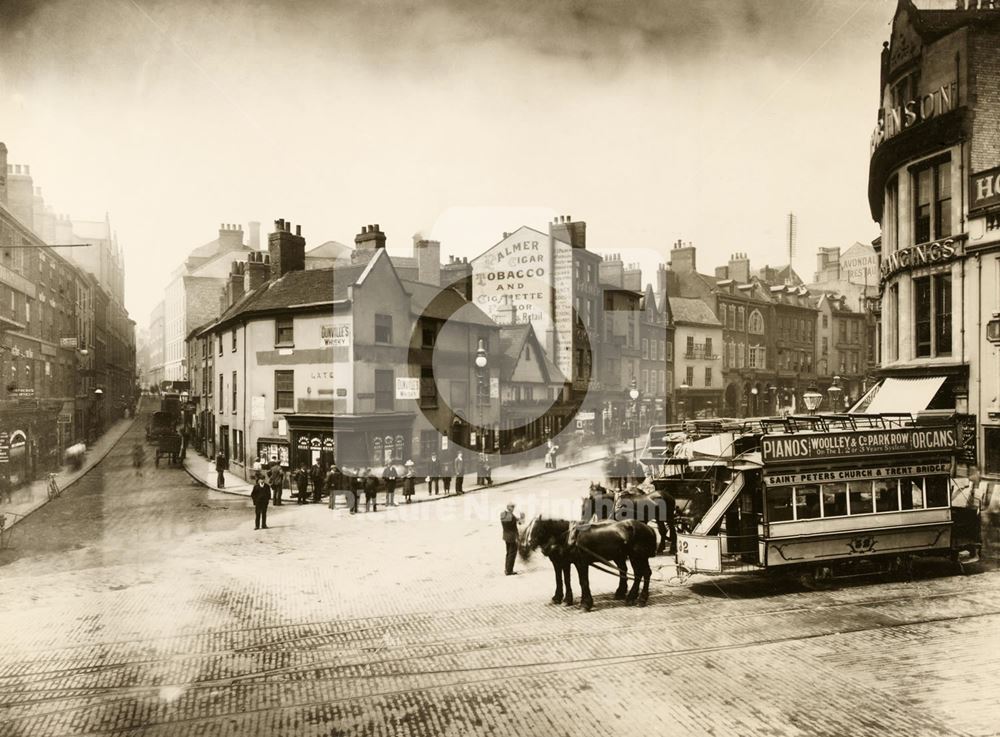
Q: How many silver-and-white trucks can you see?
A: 0